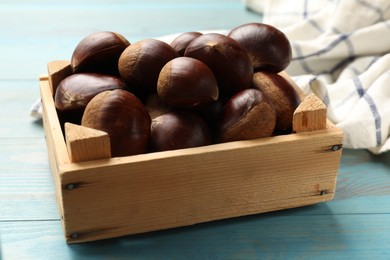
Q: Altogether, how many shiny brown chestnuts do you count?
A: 11